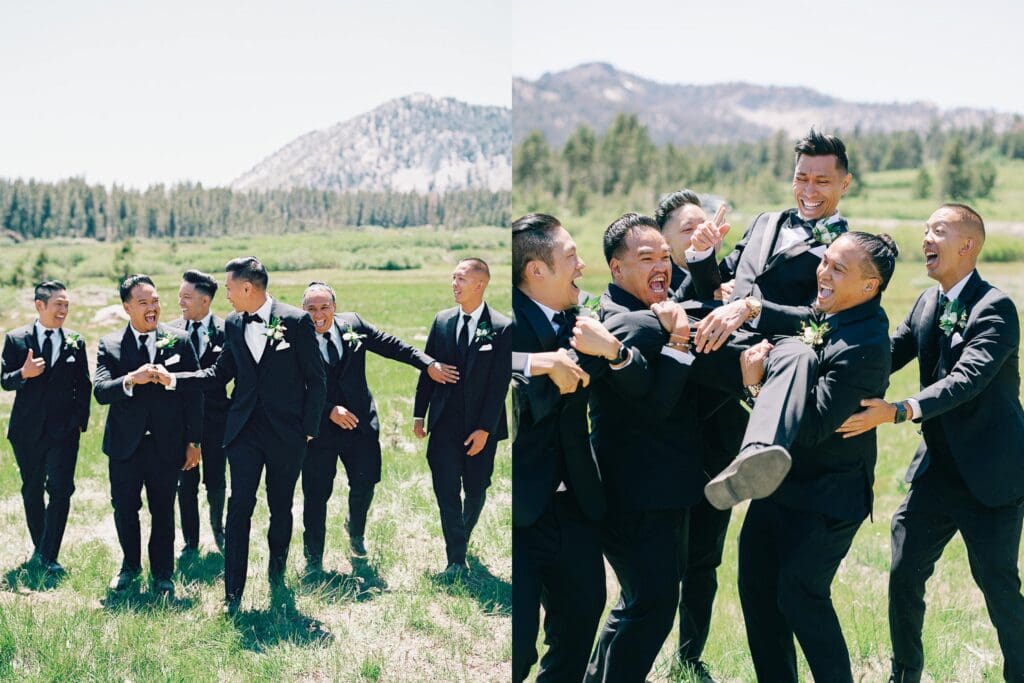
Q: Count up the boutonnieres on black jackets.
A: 10